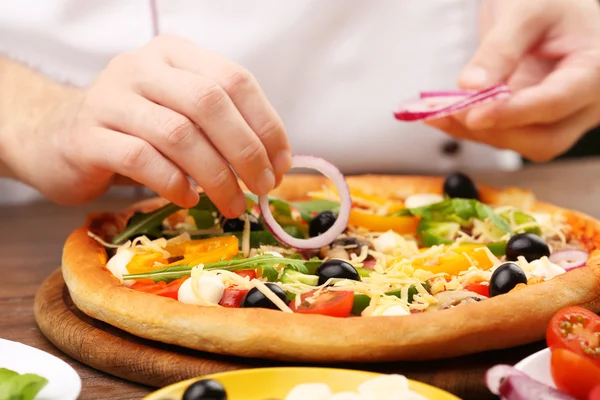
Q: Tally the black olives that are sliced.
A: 0